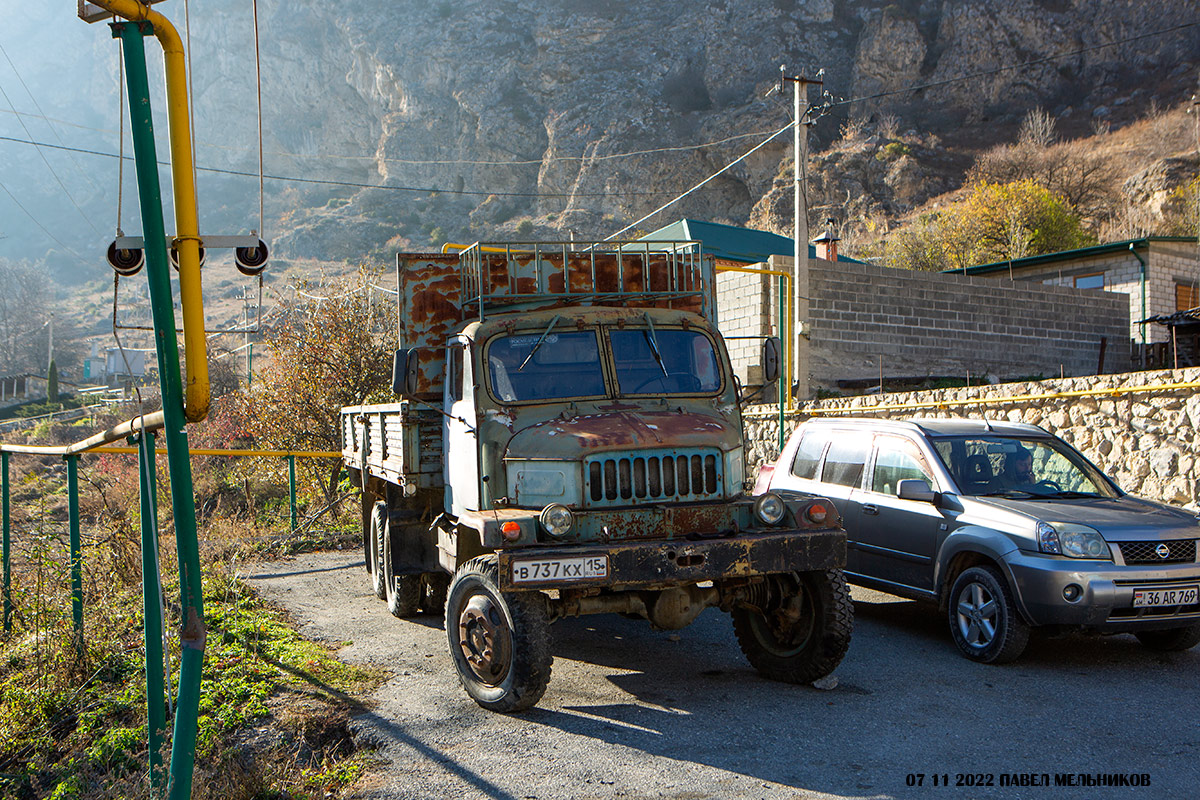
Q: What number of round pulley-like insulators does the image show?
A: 3